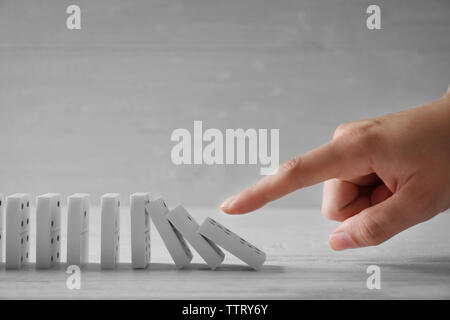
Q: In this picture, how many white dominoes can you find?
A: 9